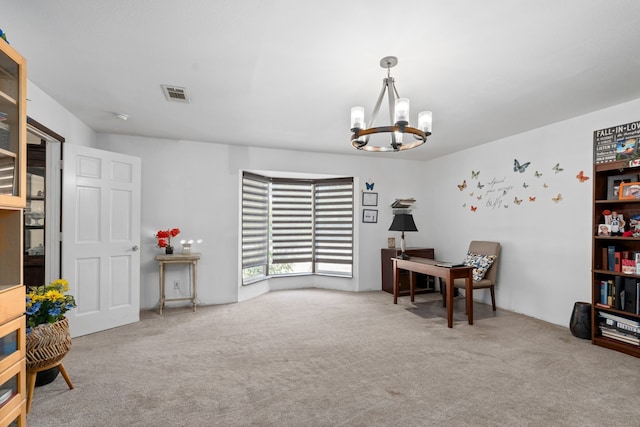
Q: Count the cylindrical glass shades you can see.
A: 5